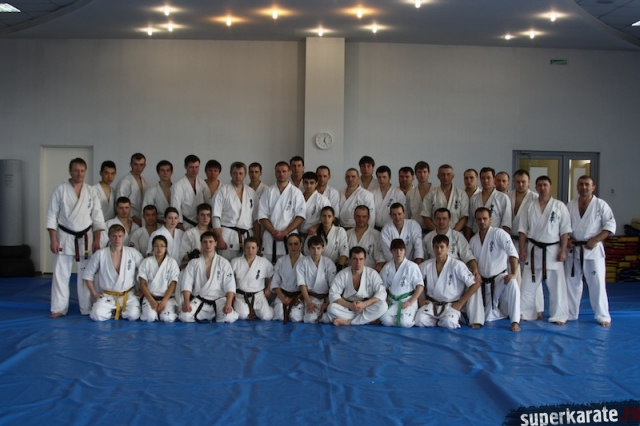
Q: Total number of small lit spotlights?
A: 12